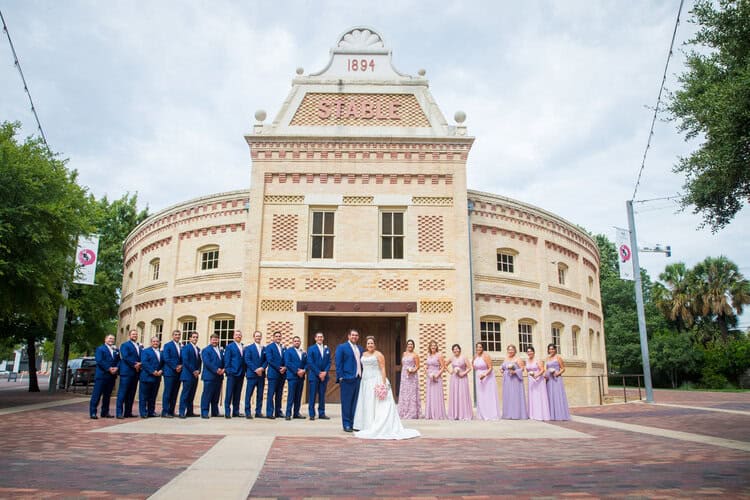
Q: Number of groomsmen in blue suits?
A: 11